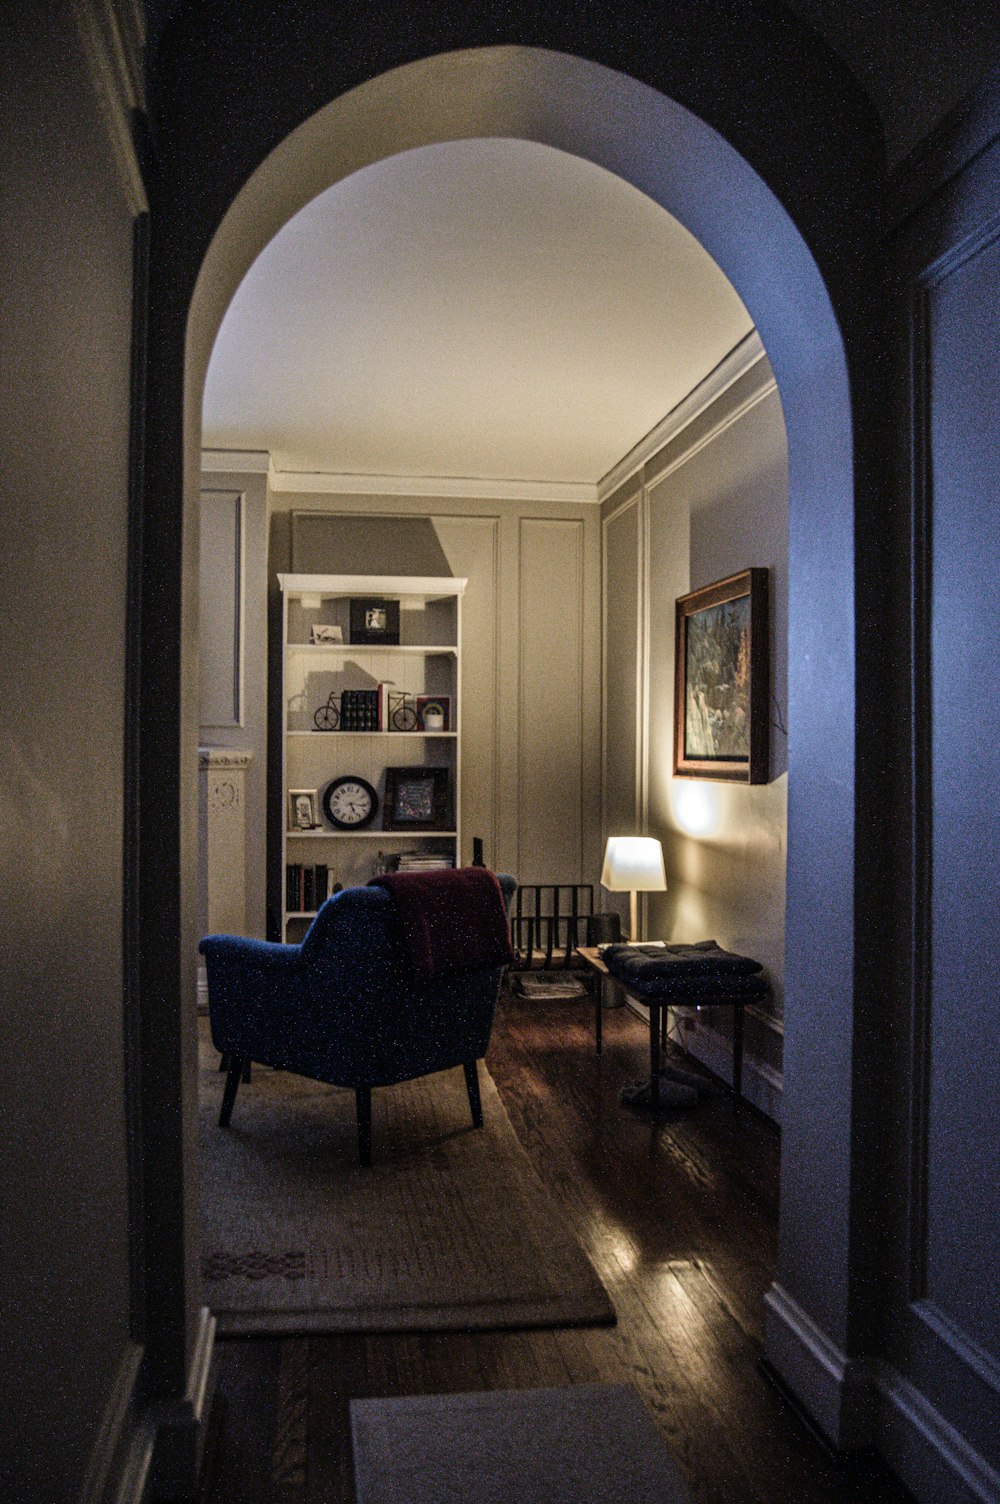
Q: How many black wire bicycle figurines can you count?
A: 2